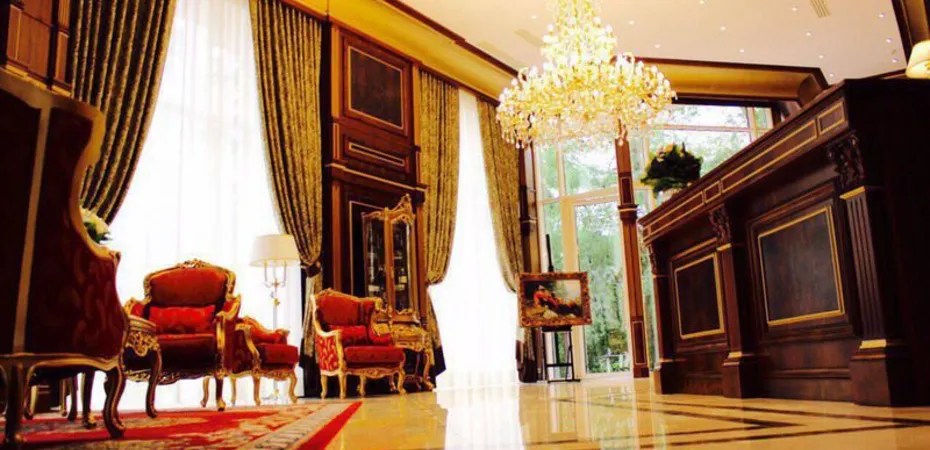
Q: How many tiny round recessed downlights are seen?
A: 13